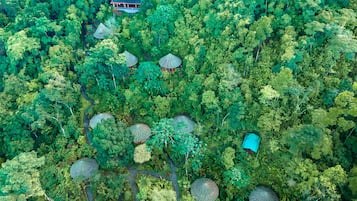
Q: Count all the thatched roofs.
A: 9